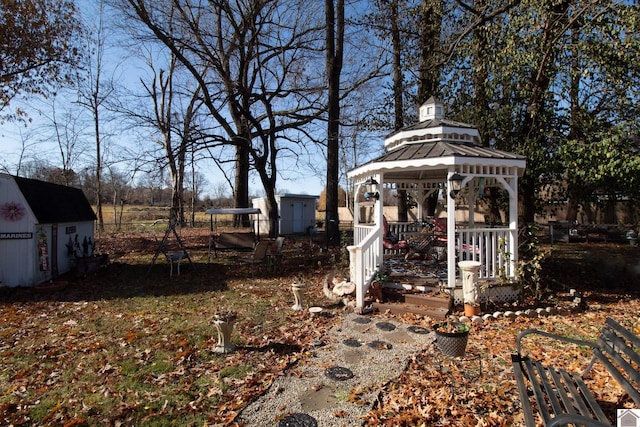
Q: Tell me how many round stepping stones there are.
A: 7